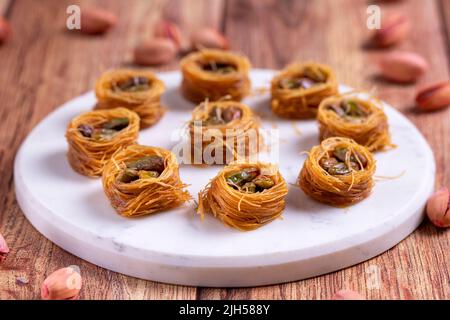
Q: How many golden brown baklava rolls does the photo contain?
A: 9